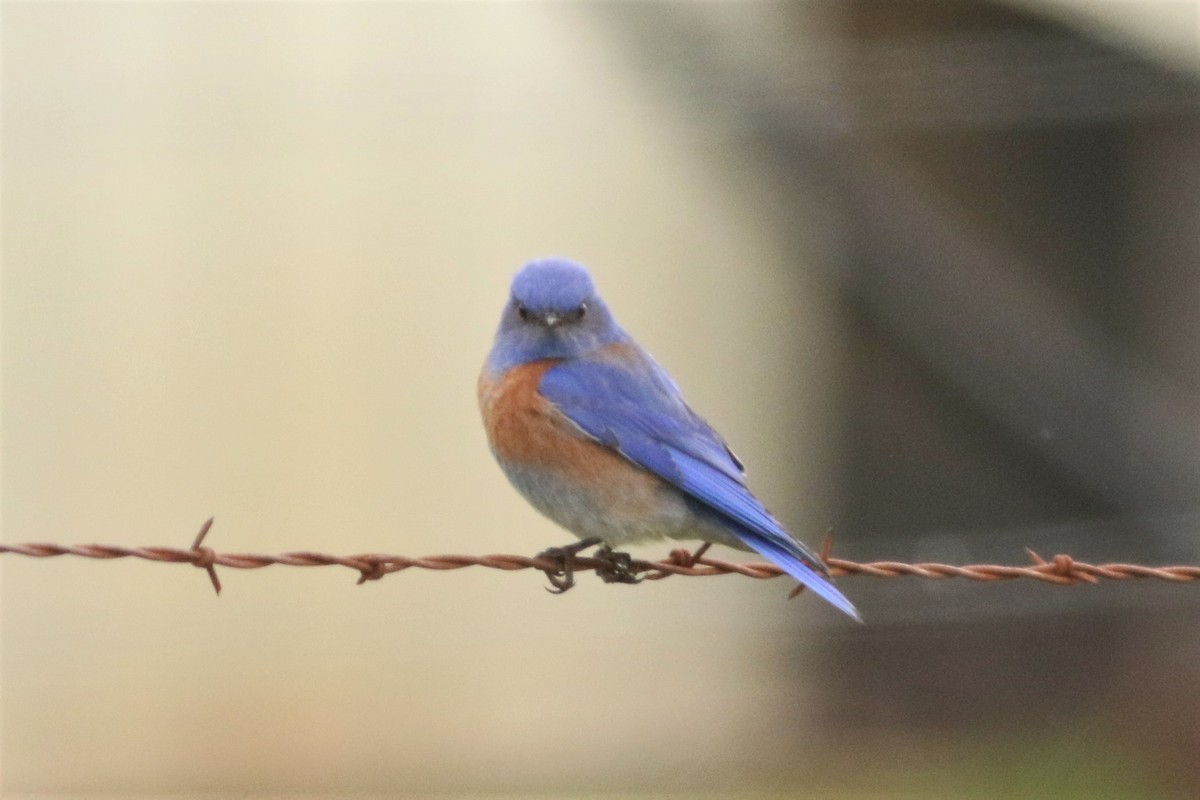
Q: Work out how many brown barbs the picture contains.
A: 5